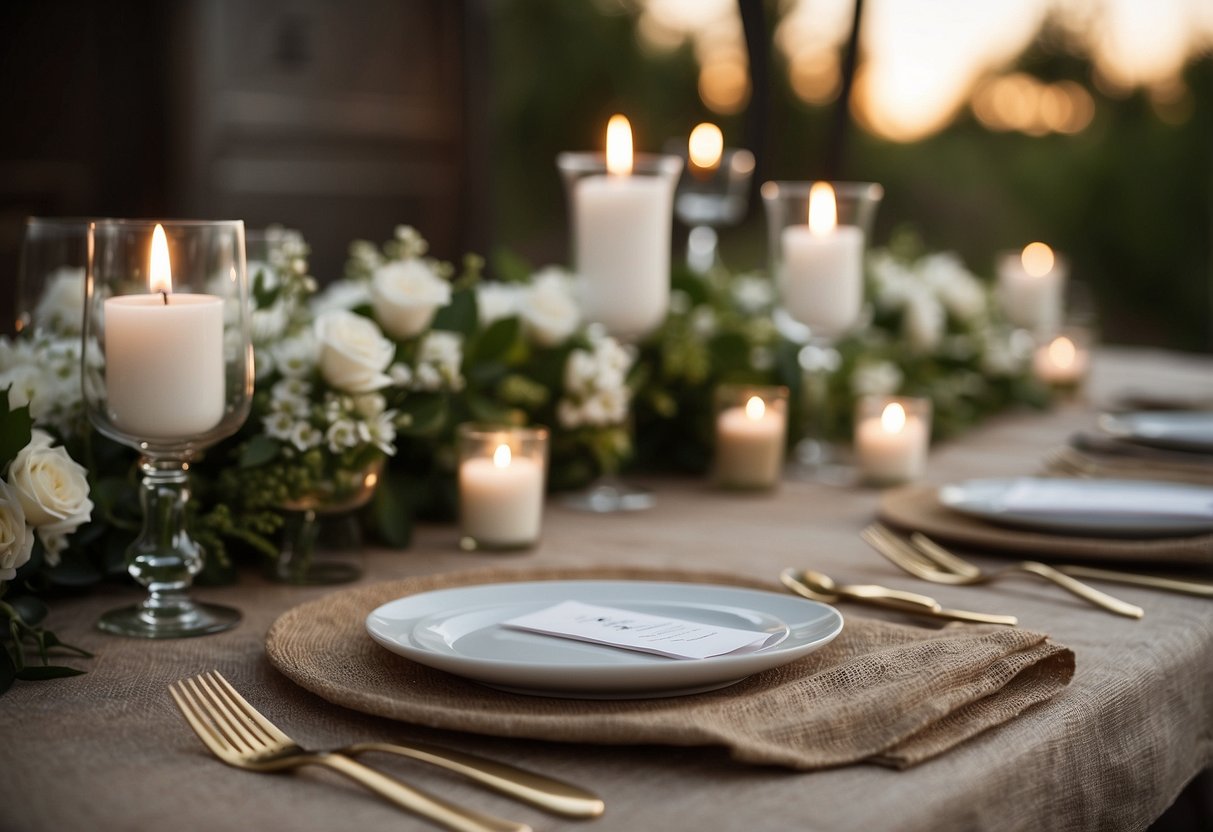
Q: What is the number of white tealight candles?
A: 4